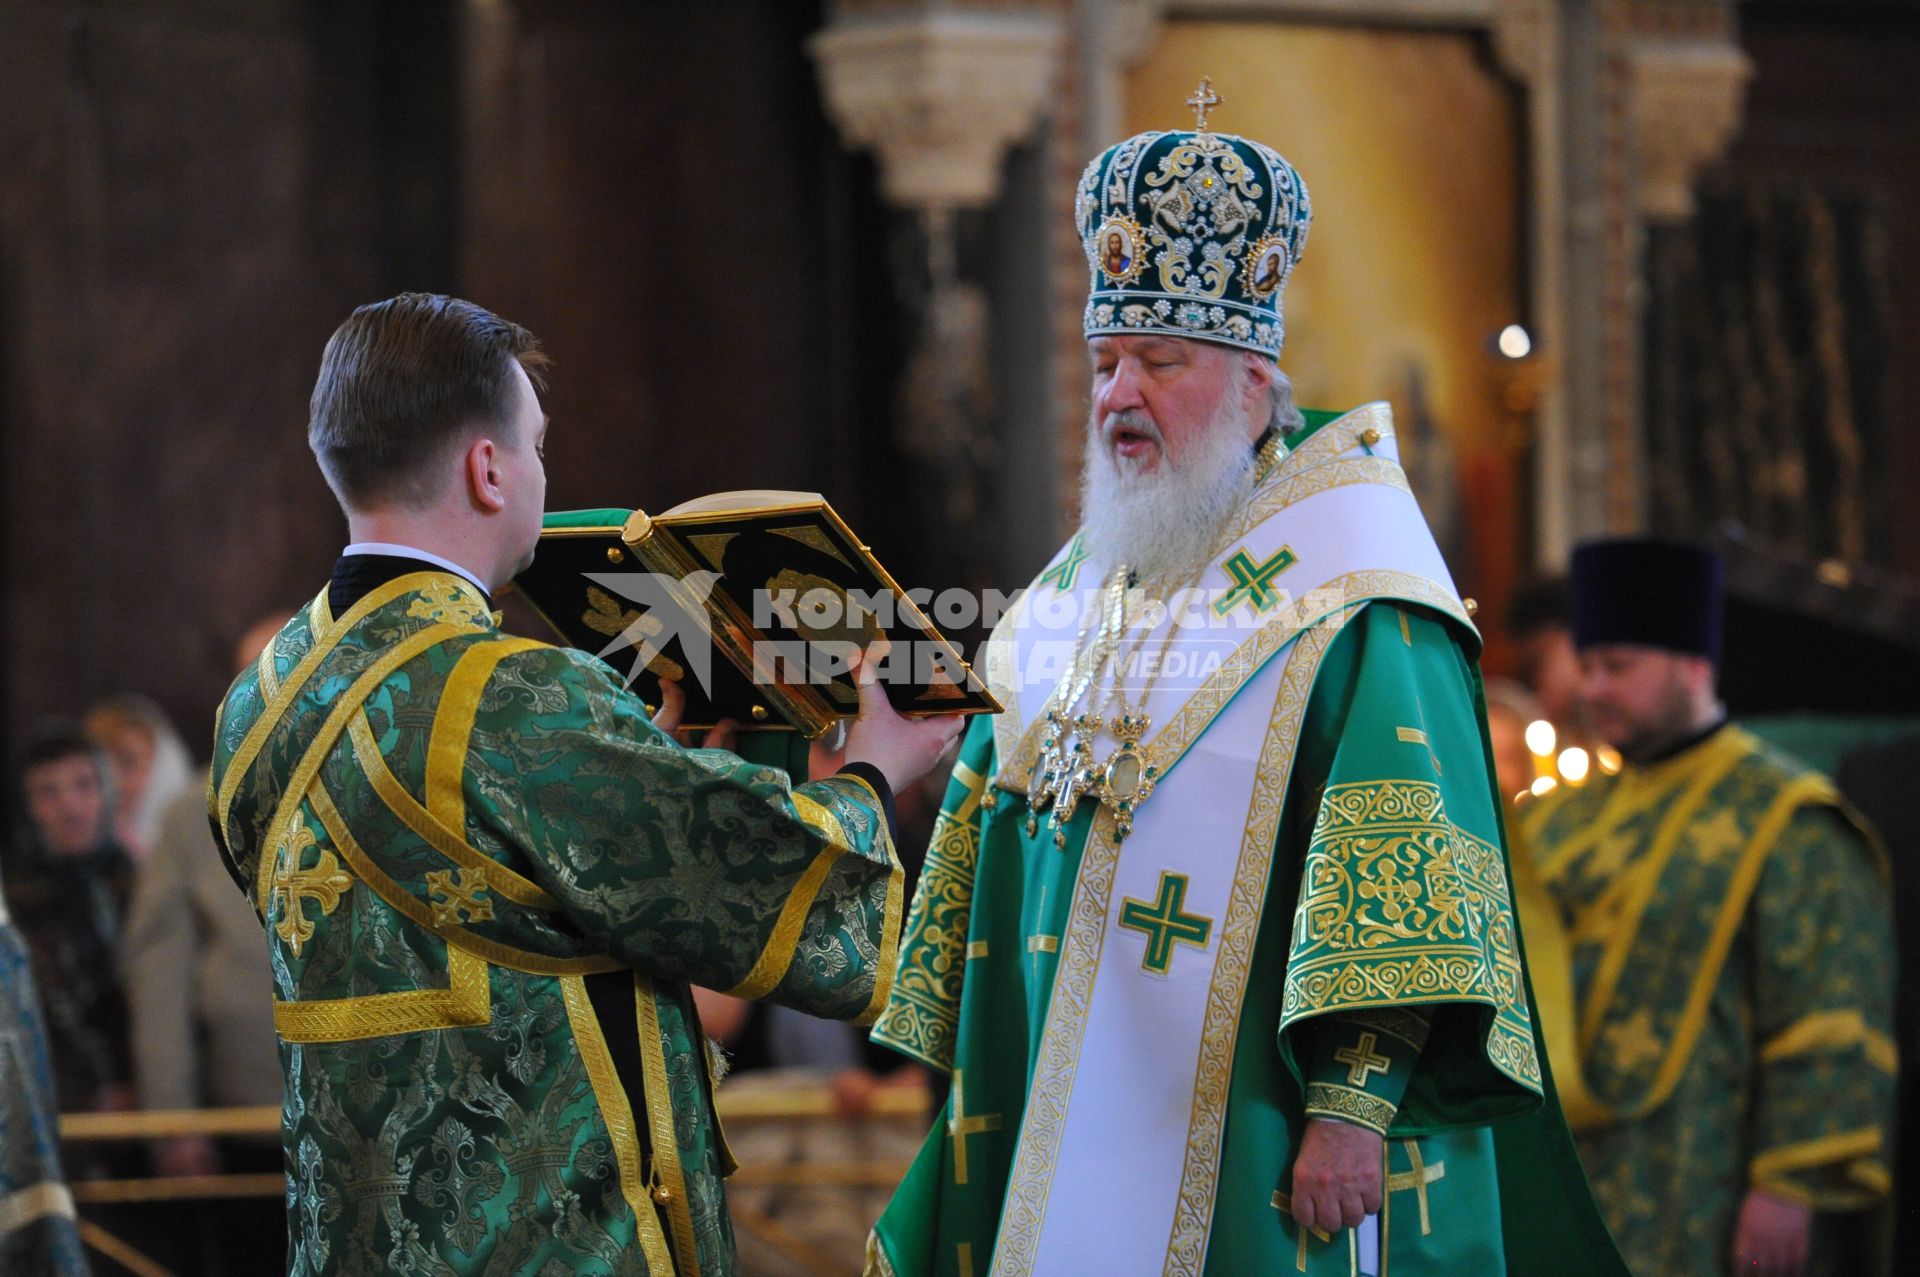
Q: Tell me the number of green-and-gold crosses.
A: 3